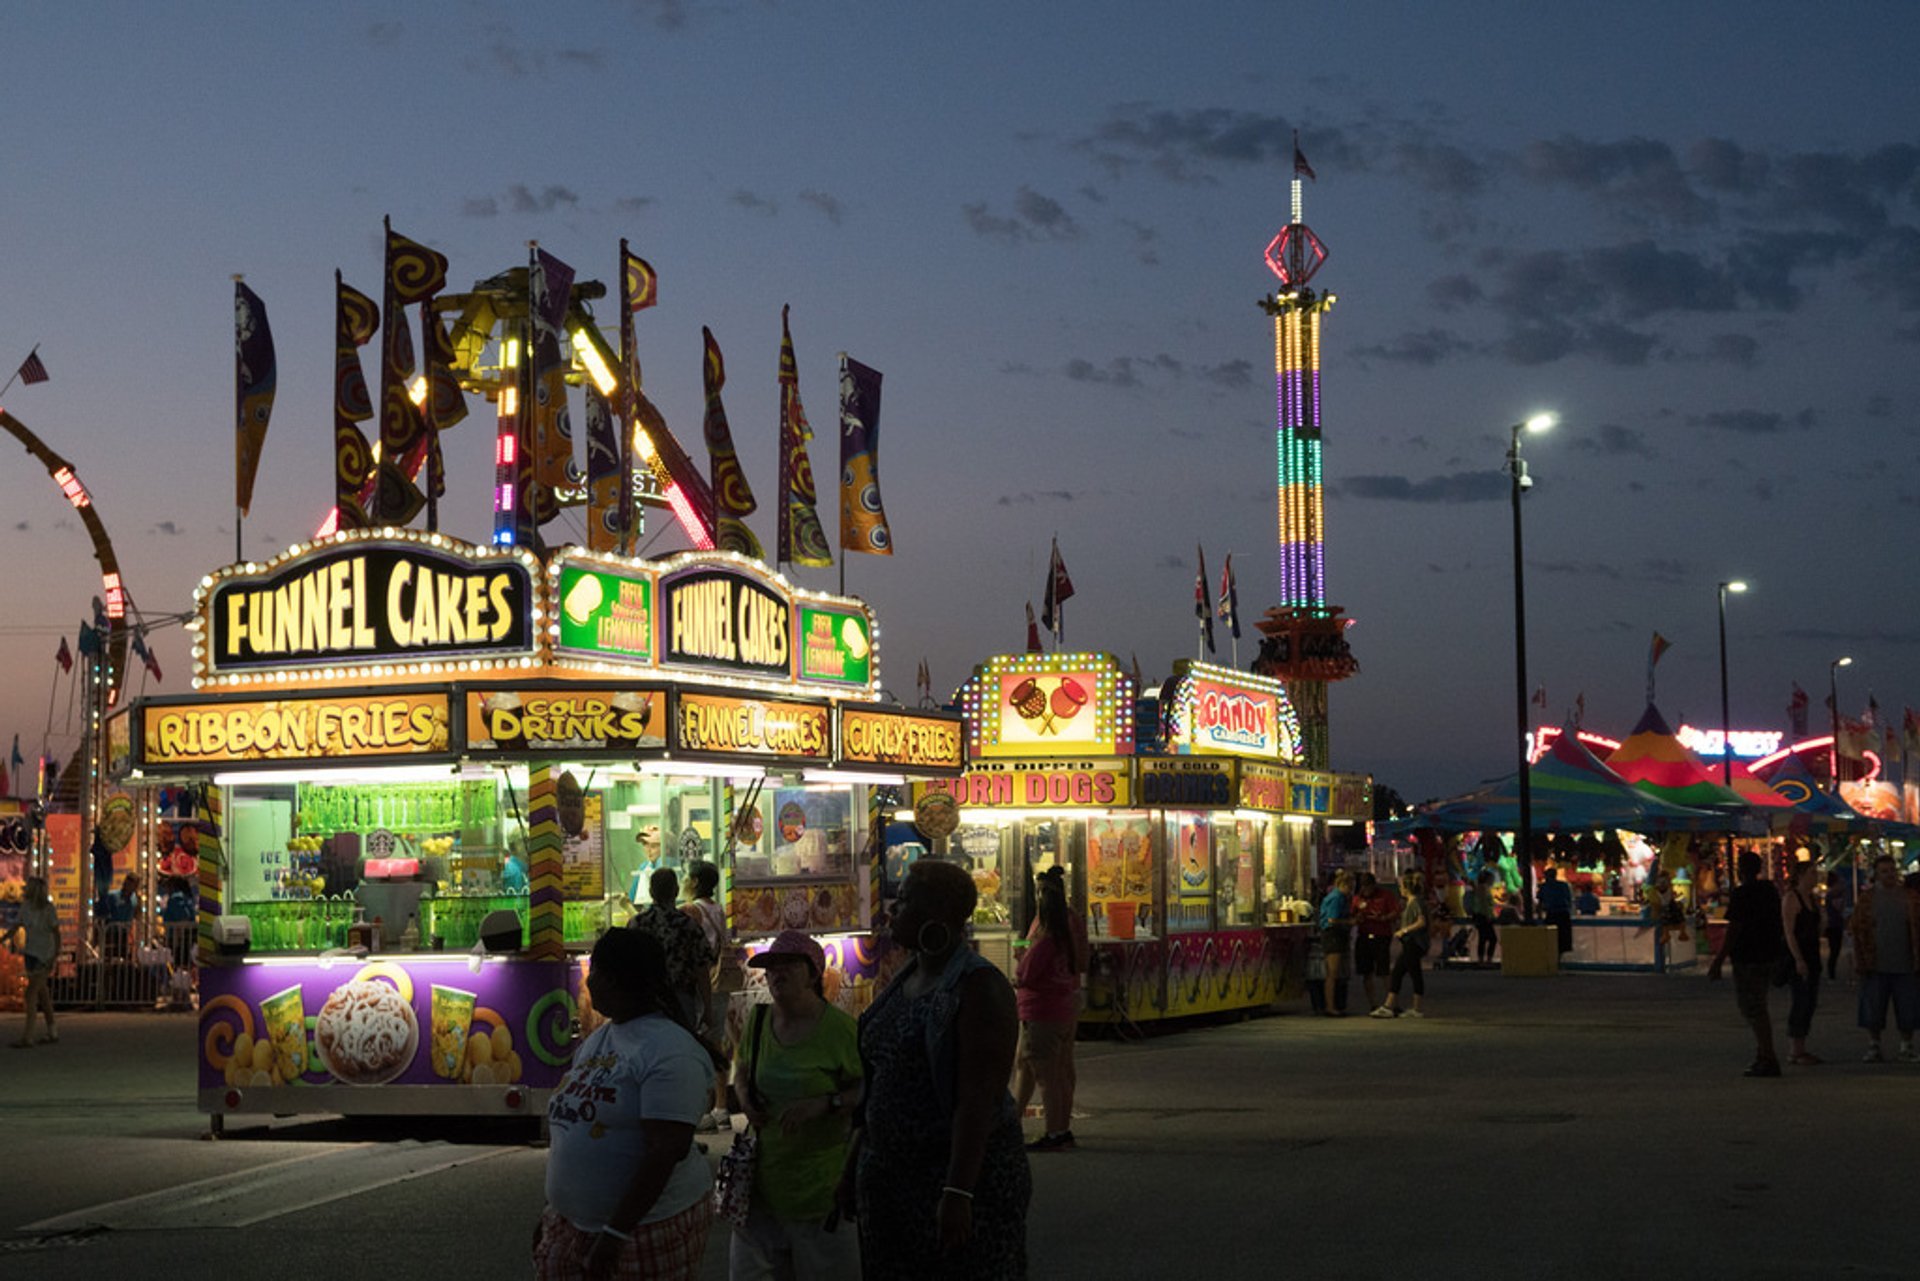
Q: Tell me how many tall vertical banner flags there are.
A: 10